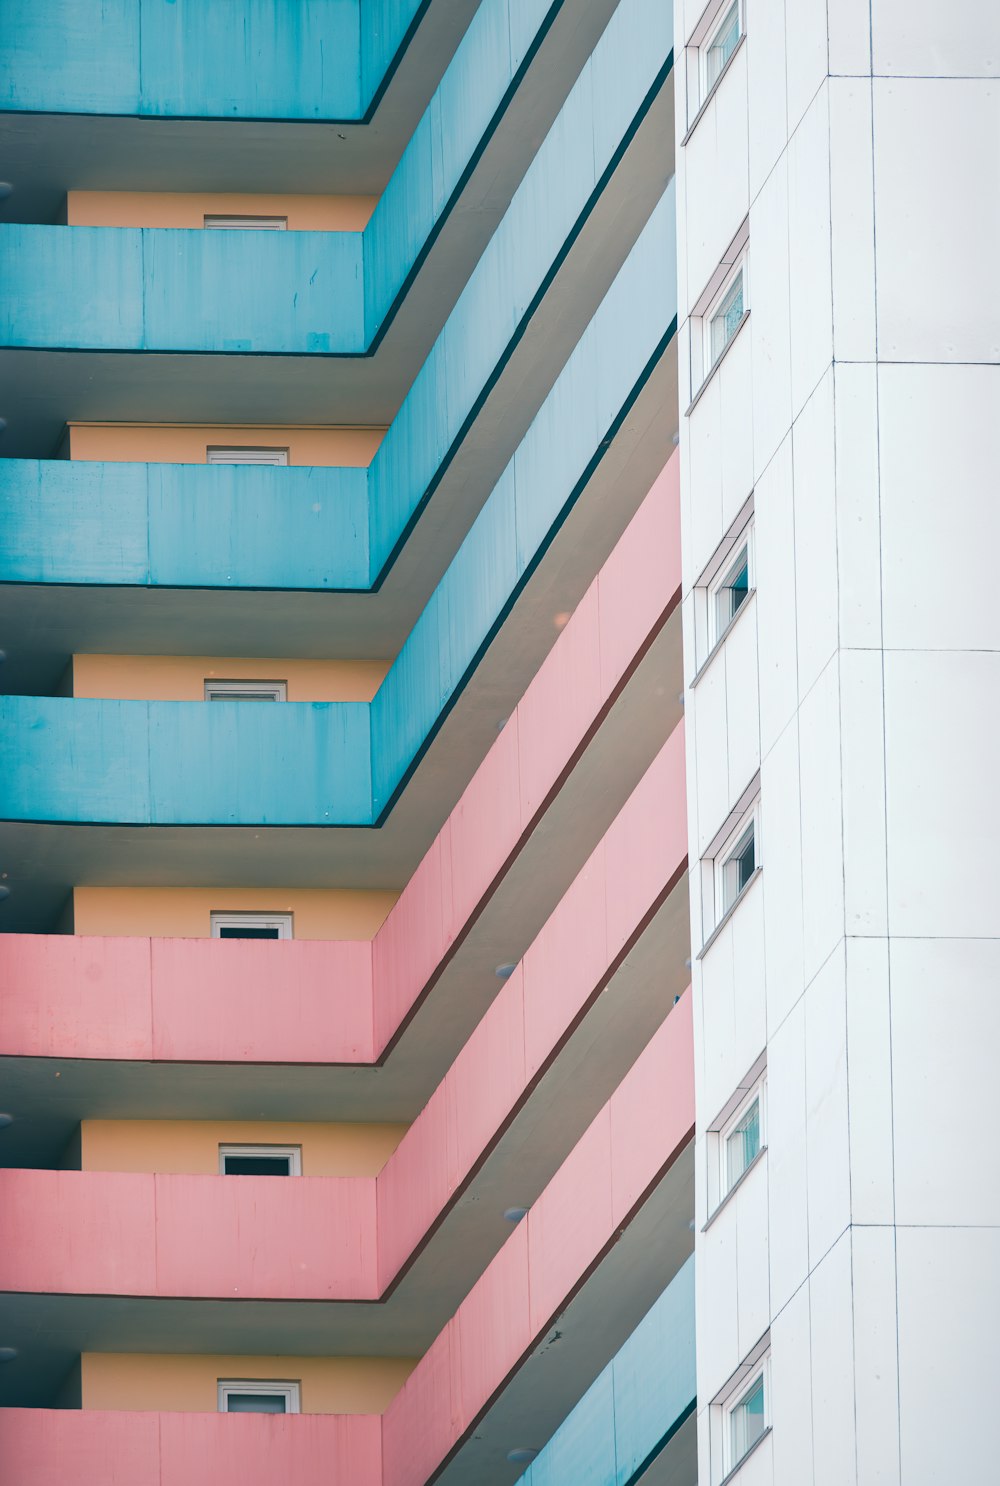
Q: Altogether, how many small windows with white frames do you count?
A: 12